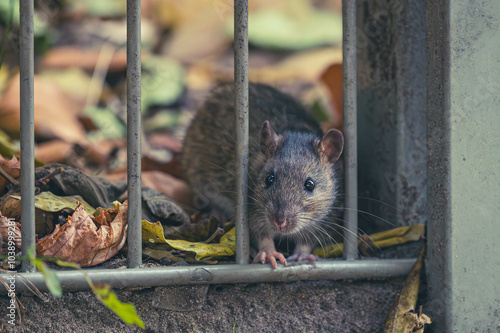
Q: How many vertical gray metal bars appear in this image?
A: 4